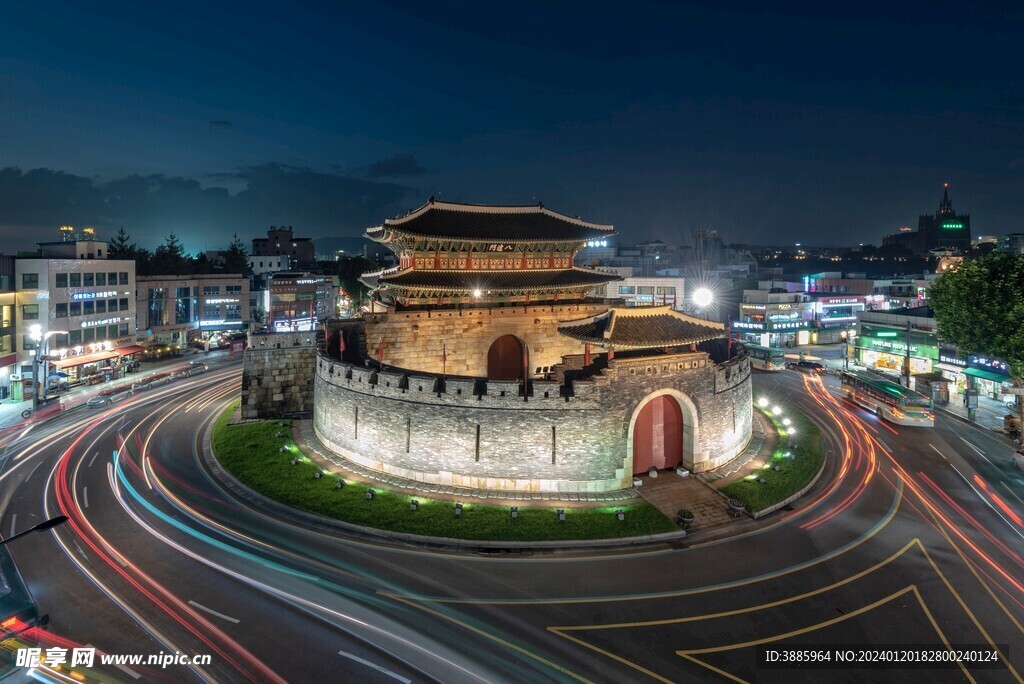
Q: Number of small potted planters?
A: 2